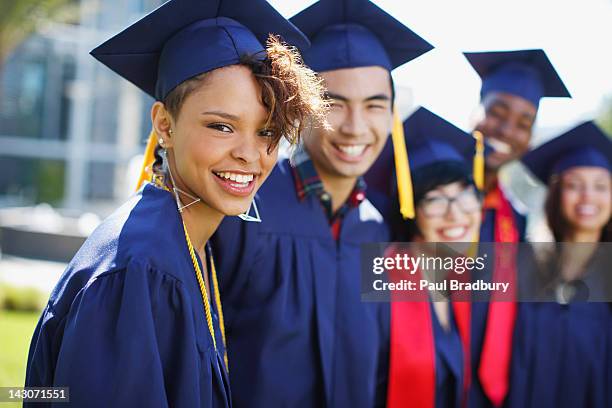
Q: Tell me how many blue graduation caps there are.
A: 5